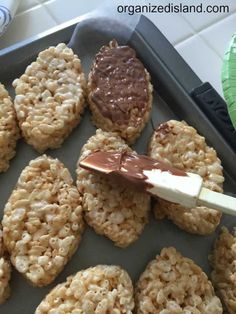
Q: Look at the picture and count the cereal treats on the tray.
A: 10